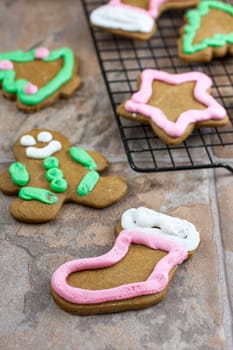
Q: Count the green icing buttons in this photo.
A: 3